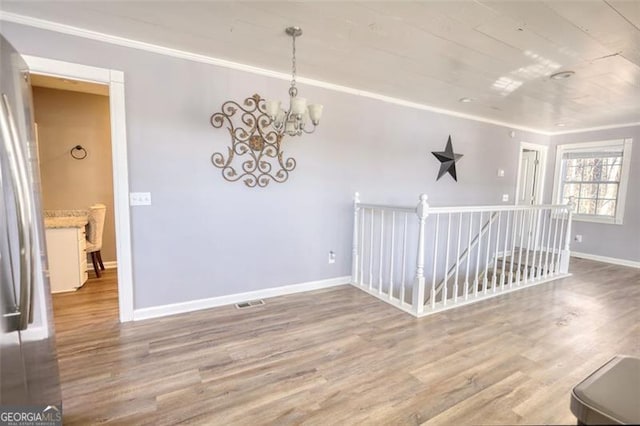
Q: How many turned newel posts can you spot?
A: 3